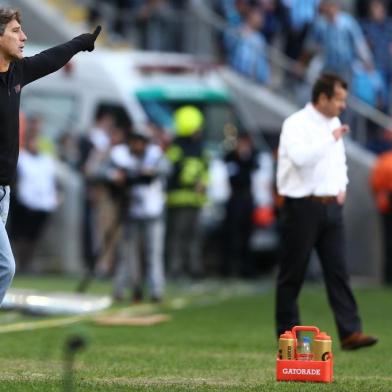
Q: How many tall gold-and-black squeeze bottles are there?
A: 2